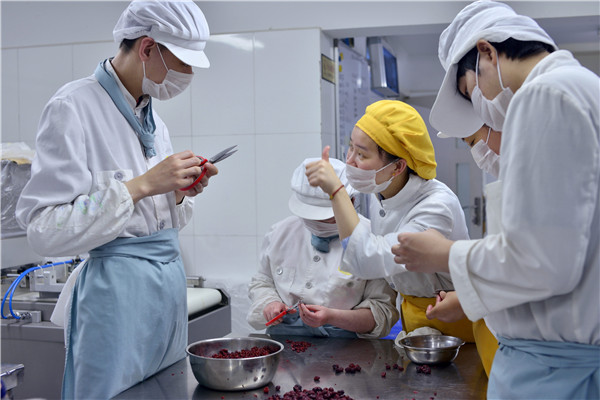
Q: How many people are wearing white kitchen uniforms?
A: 5